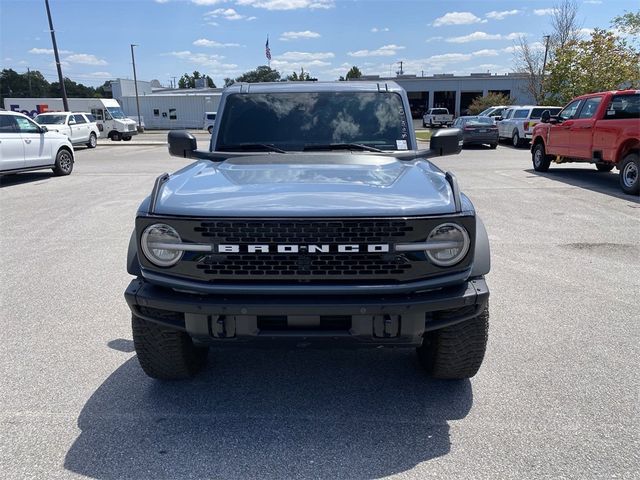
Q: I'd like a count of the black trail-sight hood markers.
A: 2